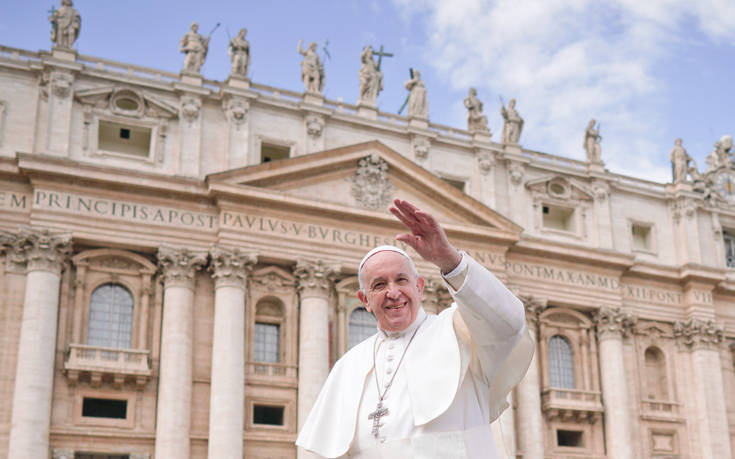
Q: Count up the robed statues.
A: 10